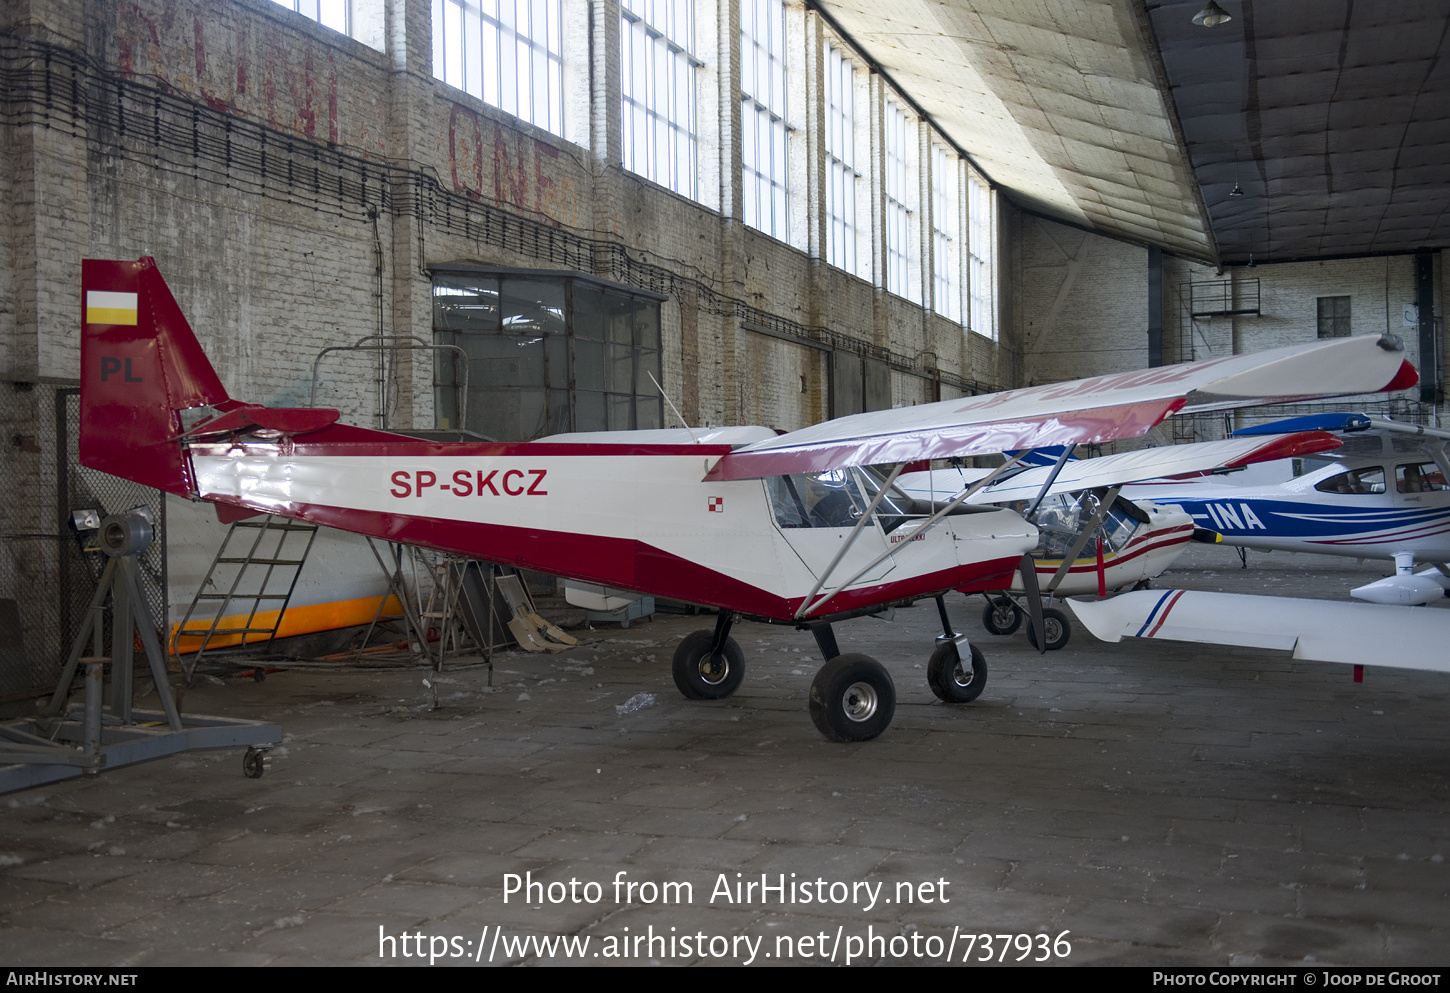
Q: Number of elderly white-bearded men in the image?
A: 0